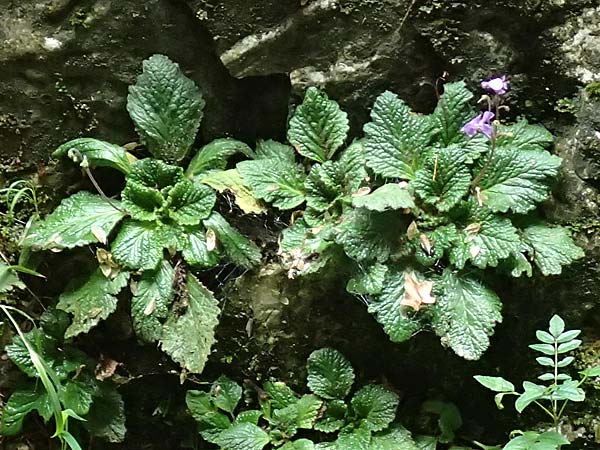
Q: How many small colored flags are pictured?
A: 0